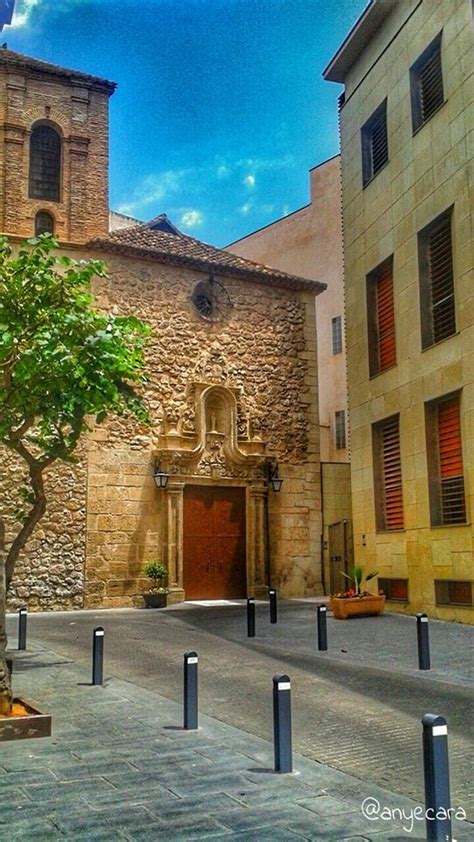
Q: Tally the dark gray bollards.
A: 9